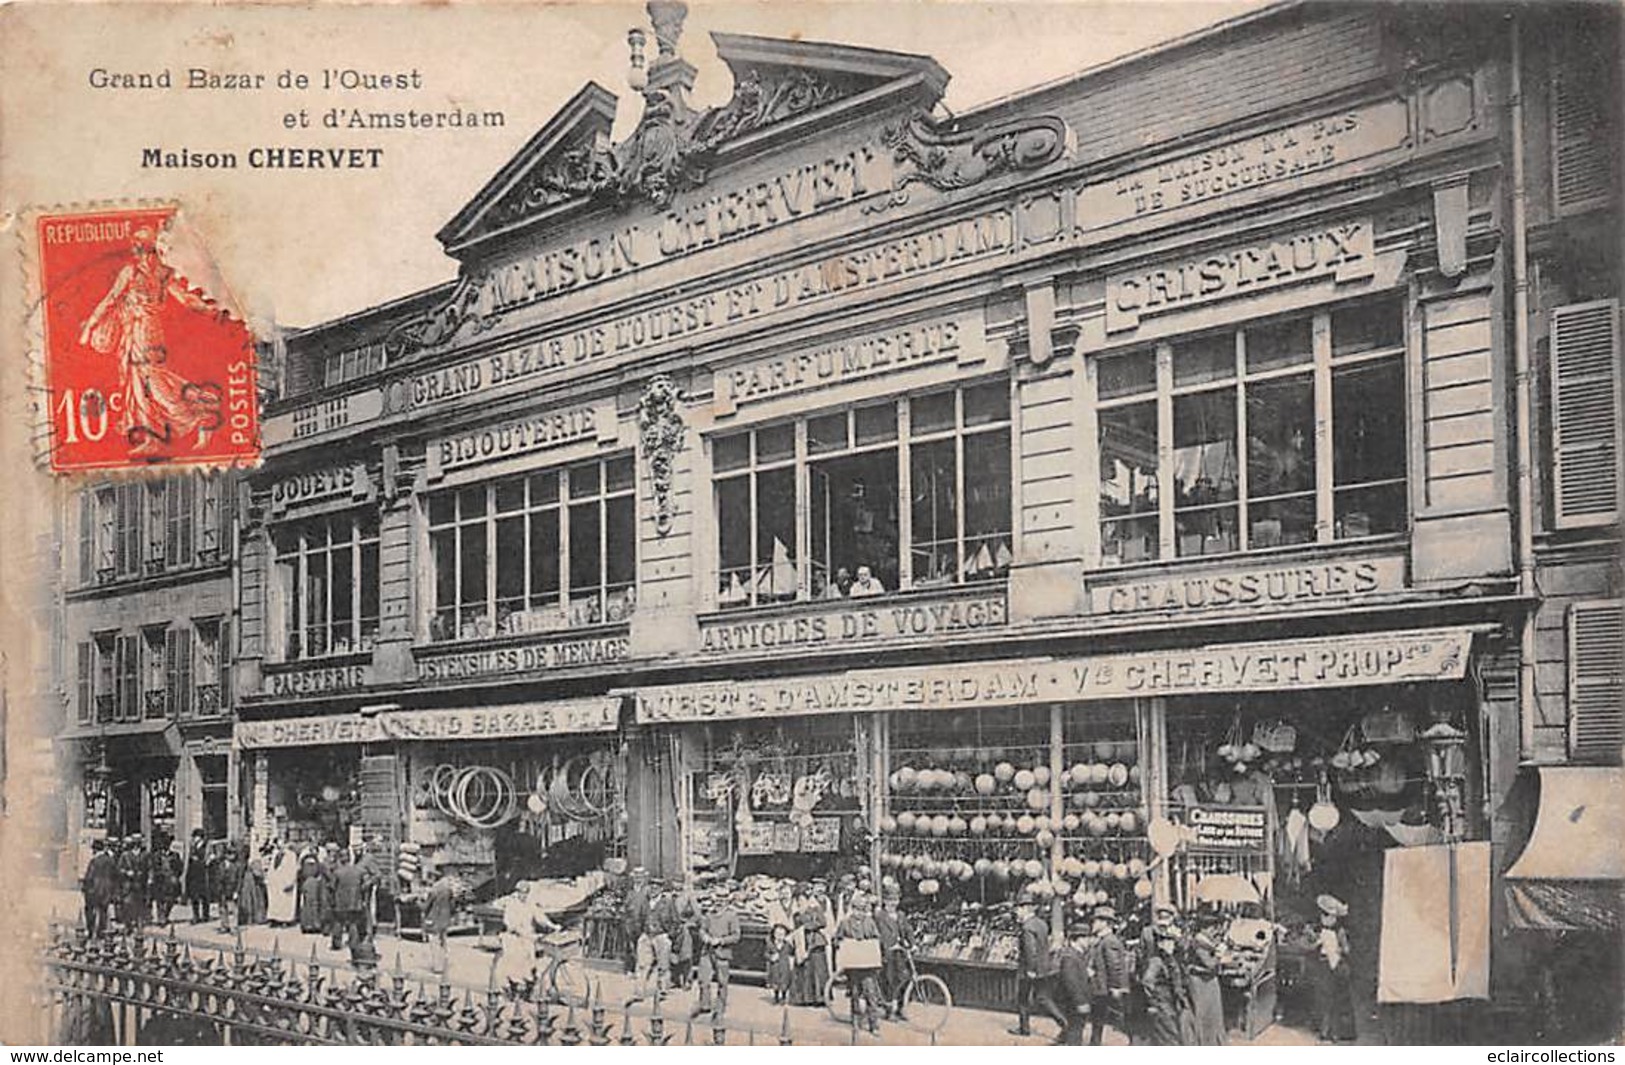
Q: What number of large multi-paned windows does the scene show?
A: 4